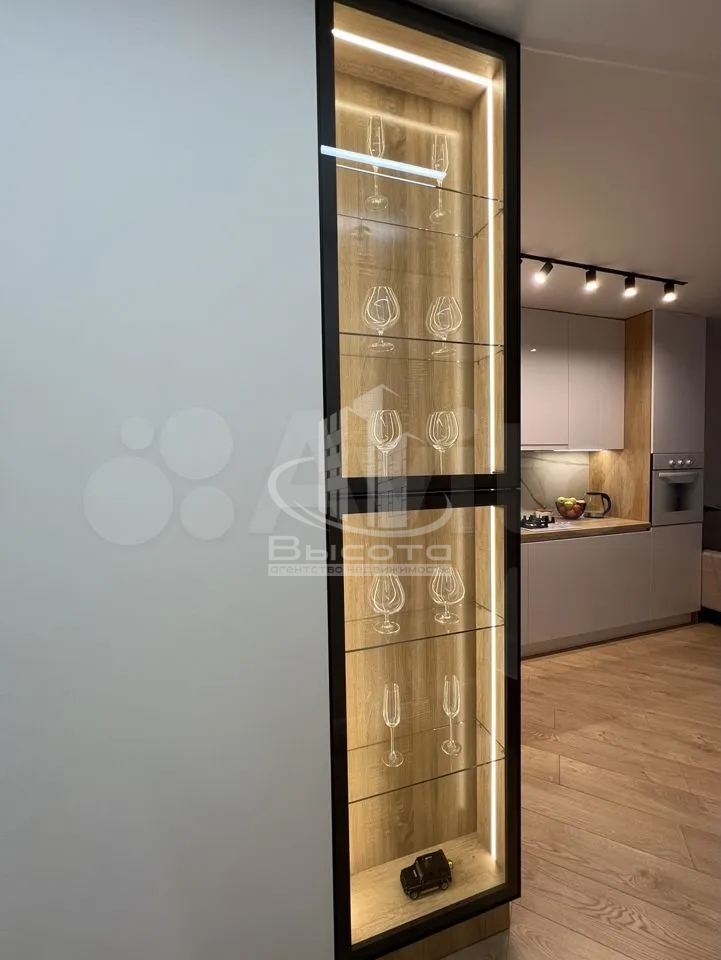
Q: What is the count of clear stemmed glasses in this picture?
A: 10